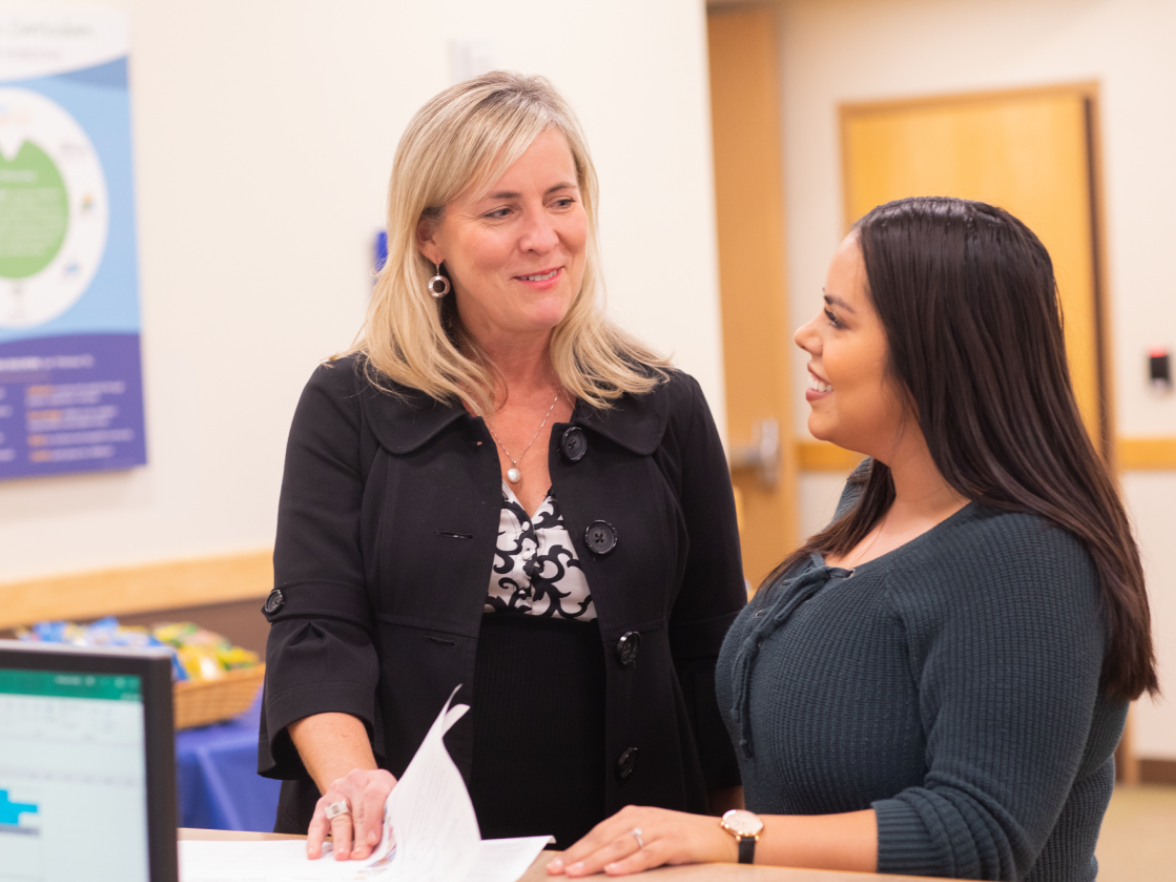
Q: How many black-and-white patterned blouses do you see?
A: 1